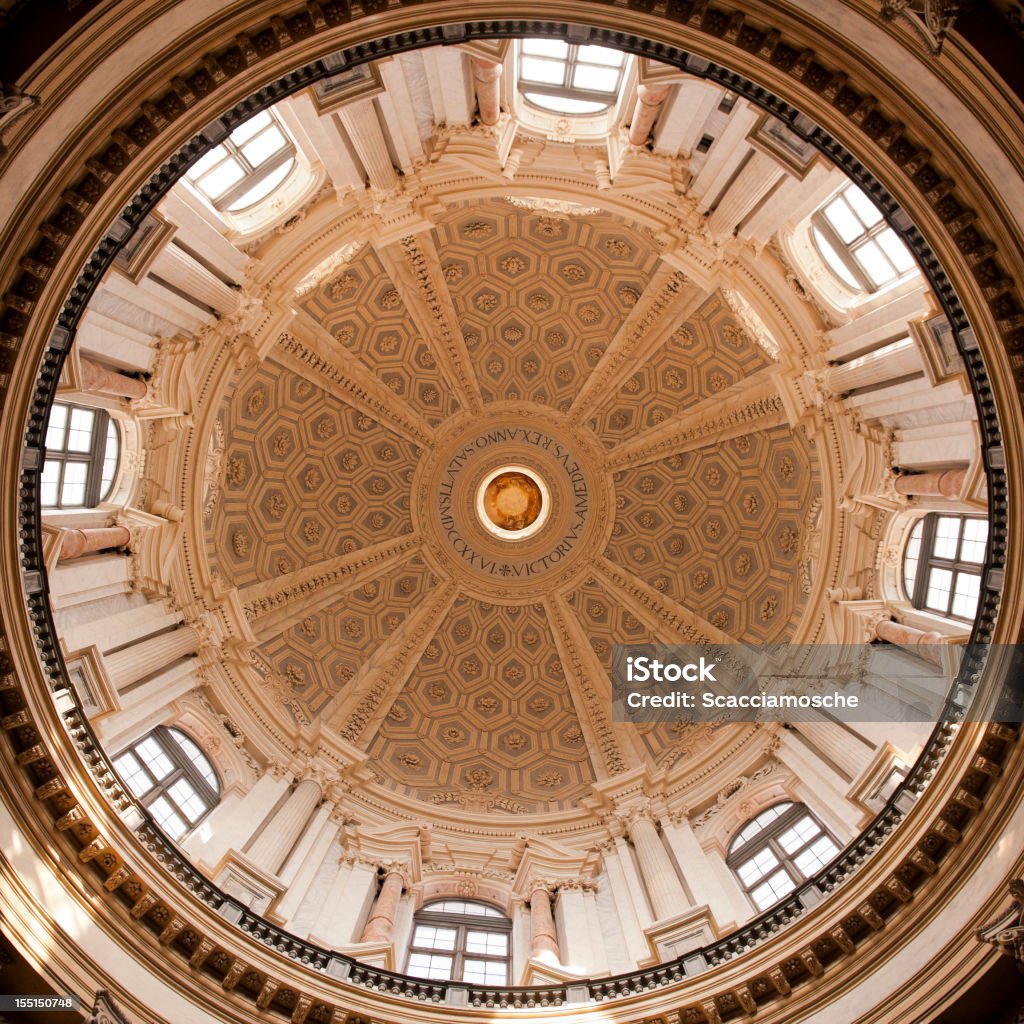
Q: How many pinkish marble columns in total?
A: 8